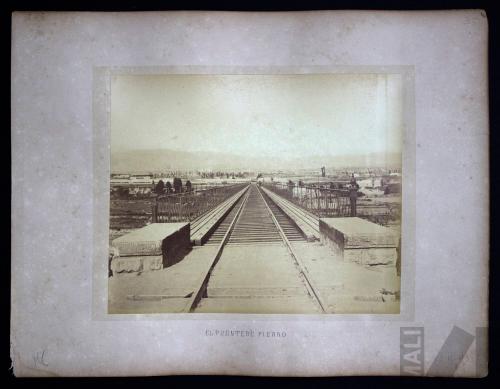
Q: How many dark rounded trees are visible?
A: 4